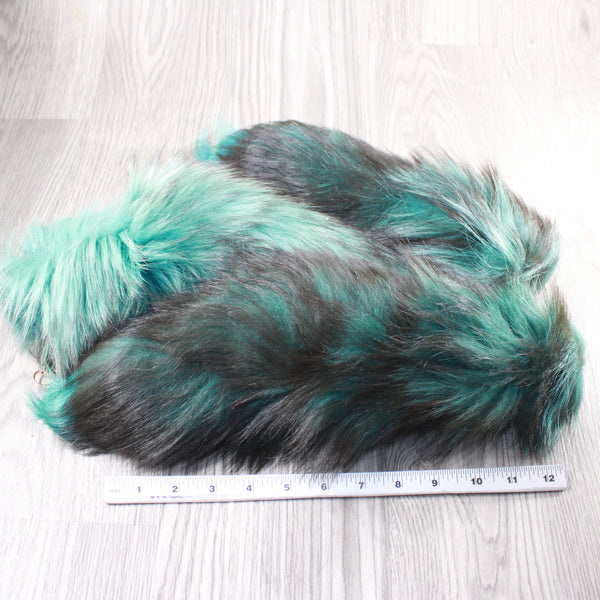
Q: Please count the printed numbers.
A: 12